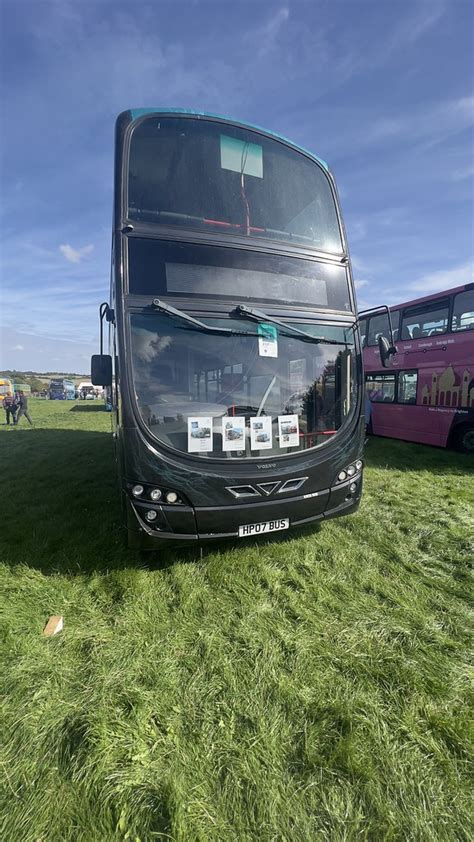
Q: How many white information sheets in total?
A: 4